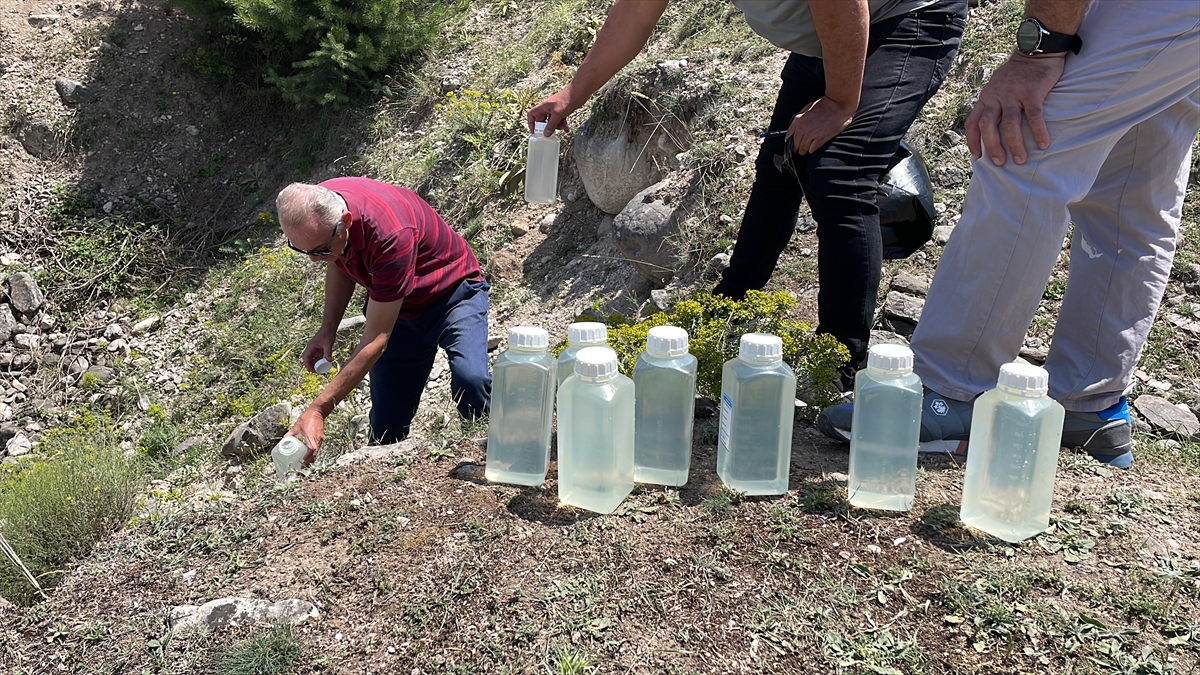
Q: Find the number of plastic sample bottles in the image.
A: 9